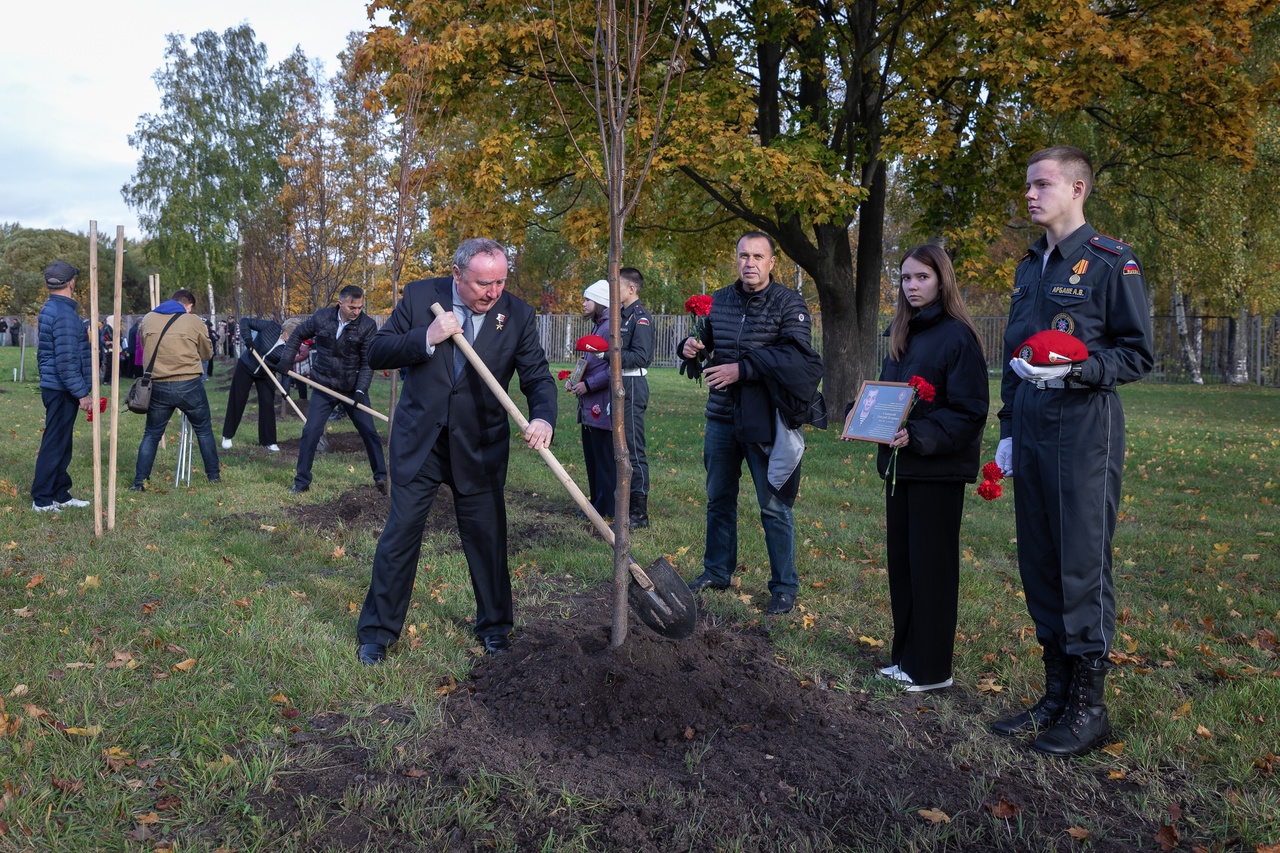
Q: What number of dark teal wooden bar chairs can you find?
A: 0